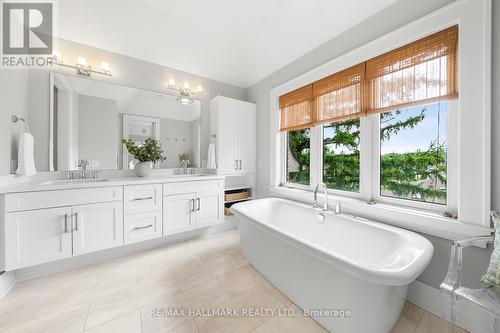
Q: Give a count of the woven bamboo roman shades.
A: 3